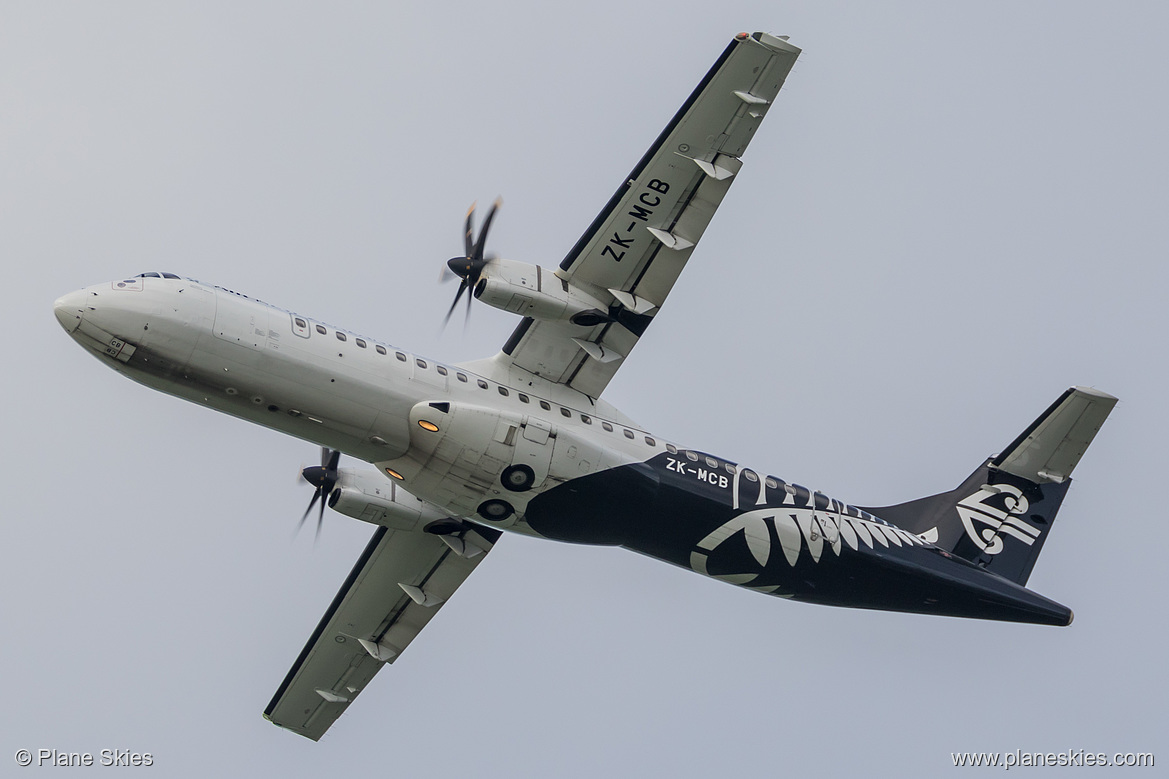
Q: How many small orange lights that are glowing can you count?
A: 2